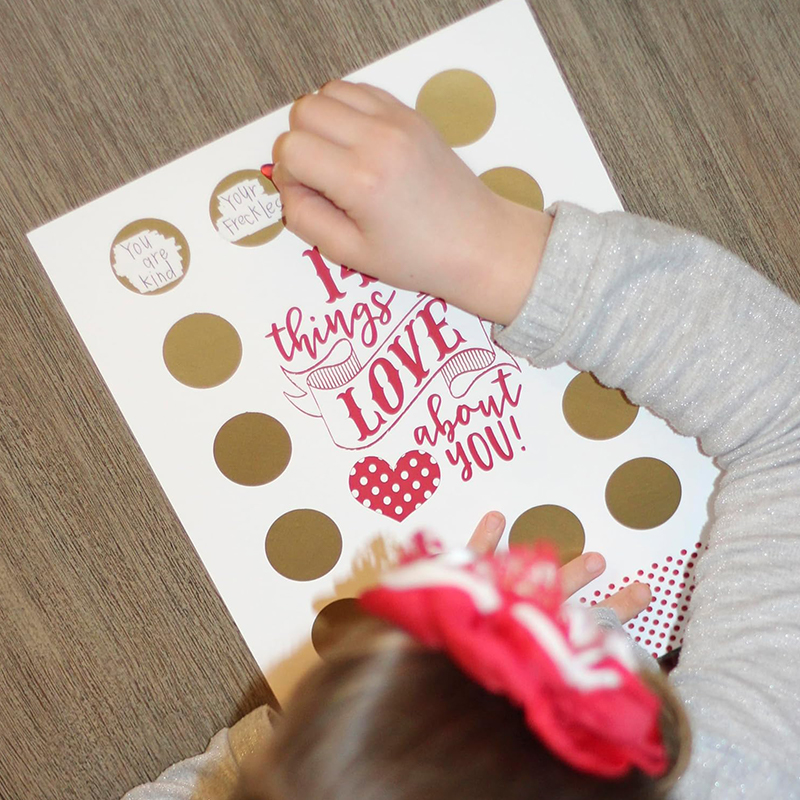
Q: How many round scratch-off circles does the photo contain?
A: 11